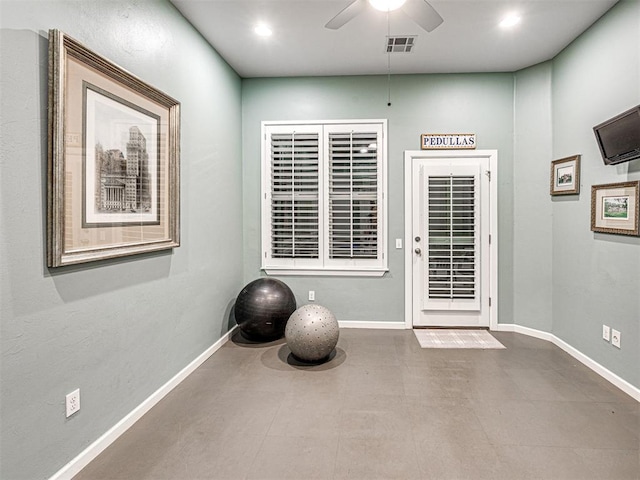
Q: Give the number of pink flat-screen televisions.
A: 0